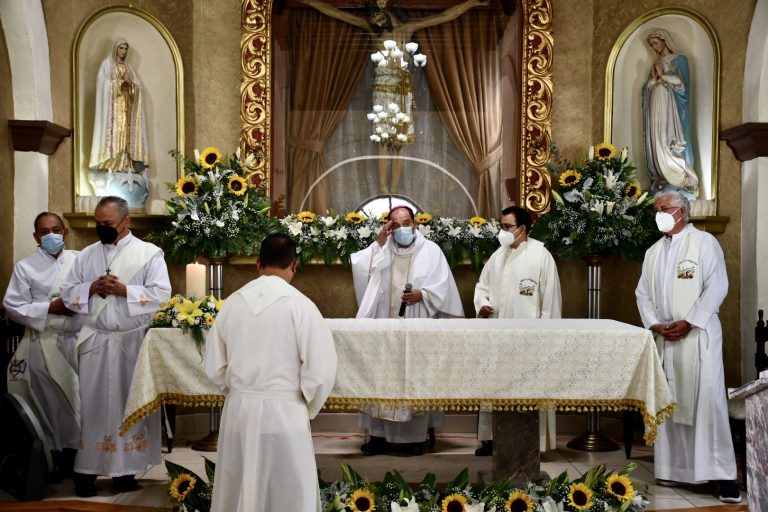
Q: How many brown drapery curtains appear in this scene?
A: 2